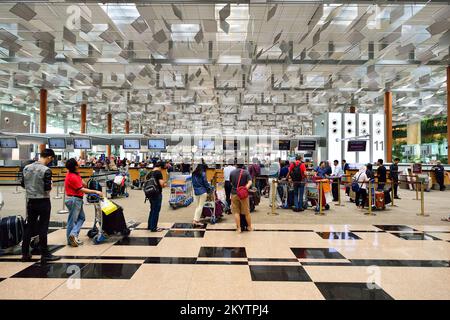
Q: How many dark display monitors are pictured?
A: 4